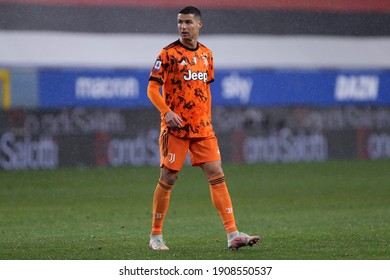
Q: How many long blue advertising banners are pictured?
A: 1